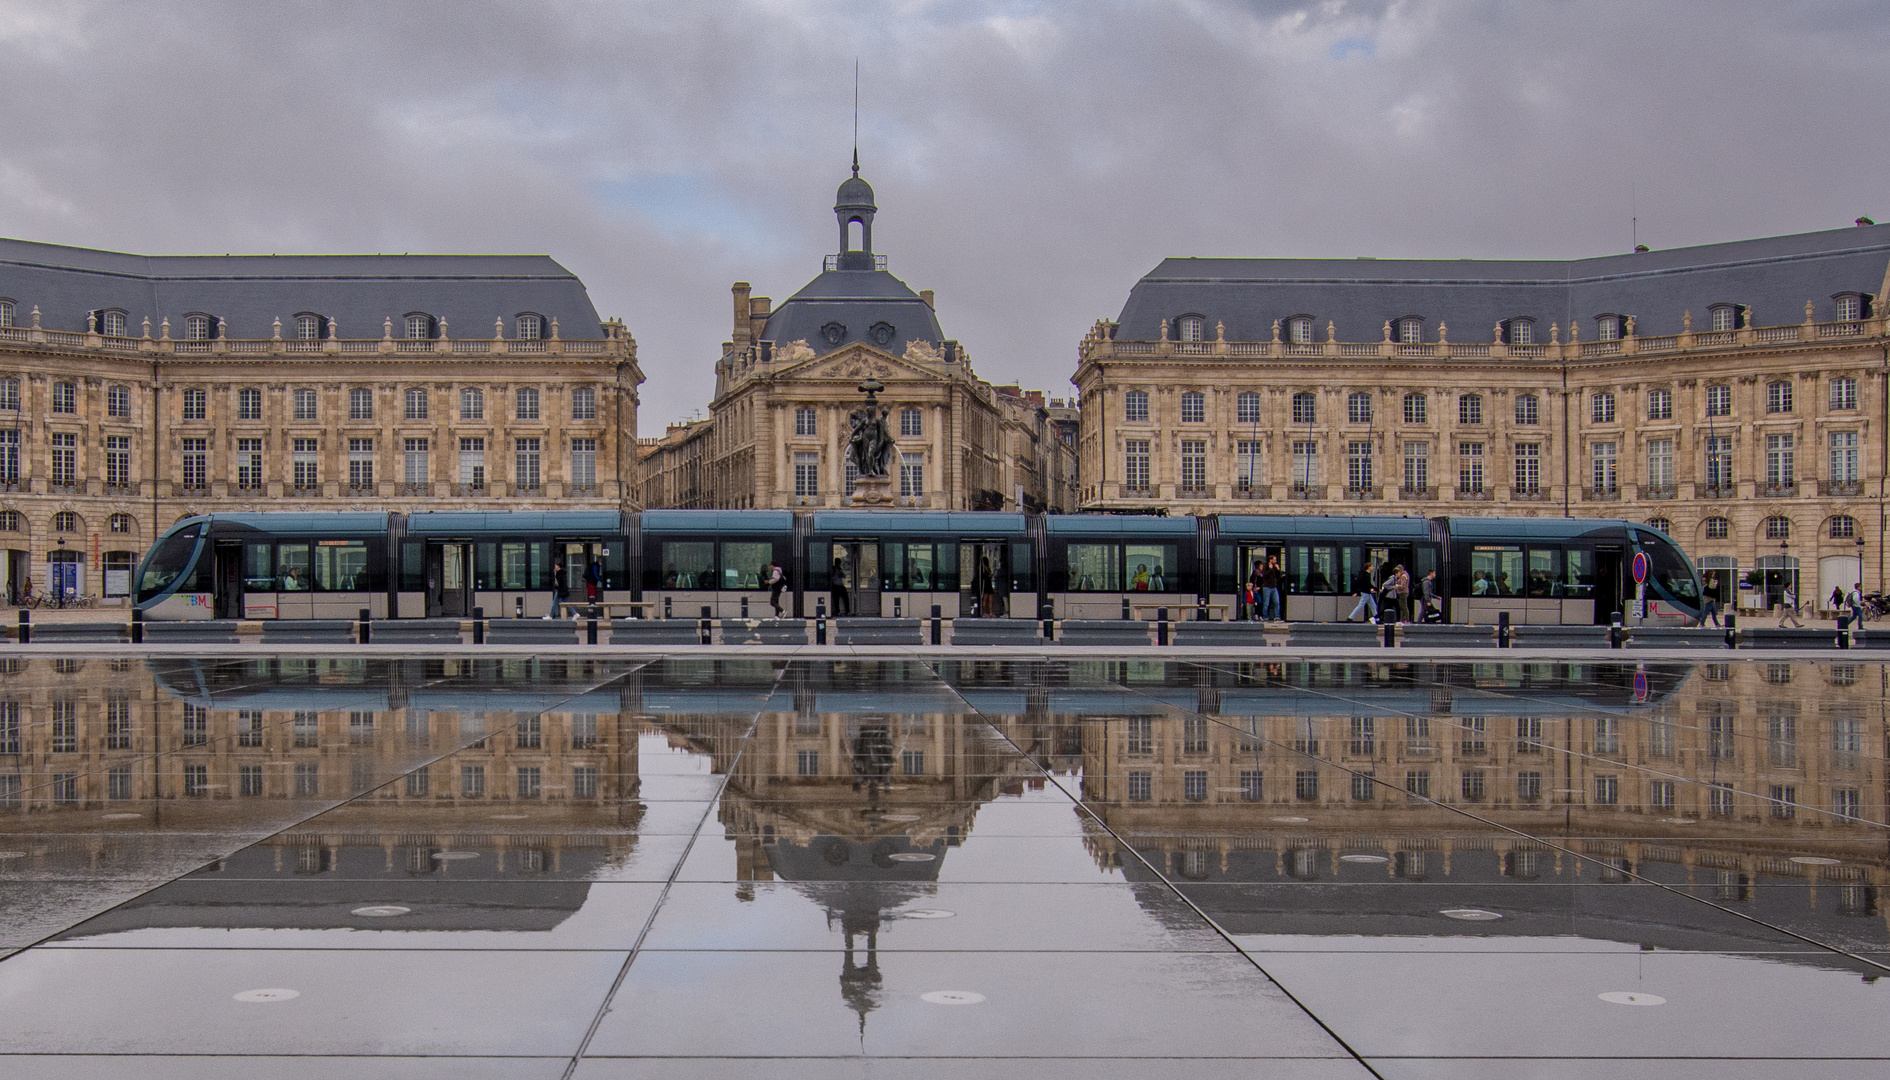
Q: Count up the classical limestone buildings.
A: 3